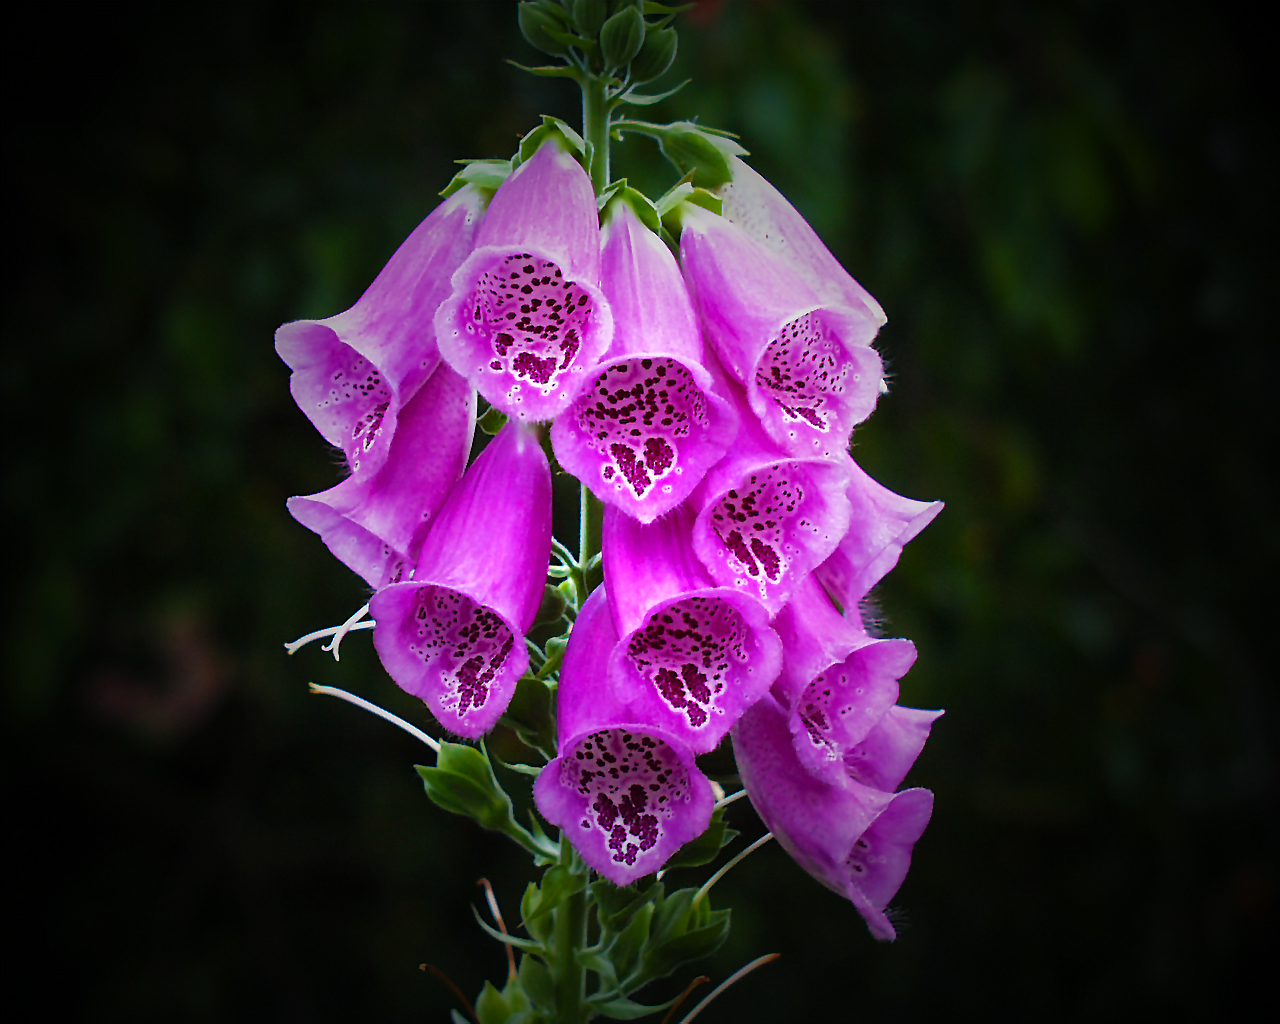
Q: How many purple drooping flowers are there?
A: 14